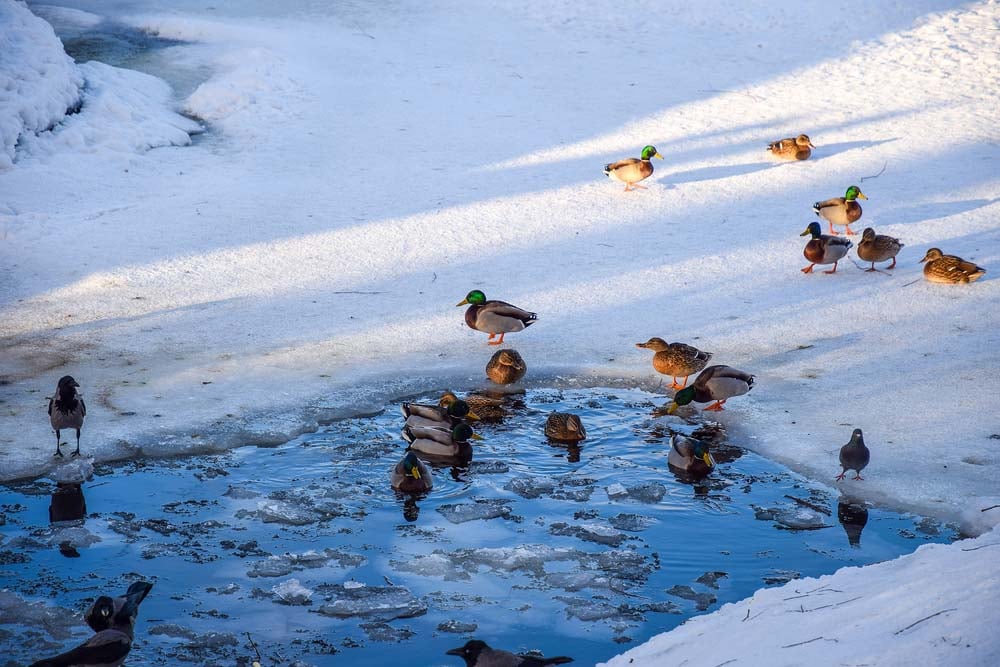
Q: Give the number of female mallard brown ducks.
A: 7